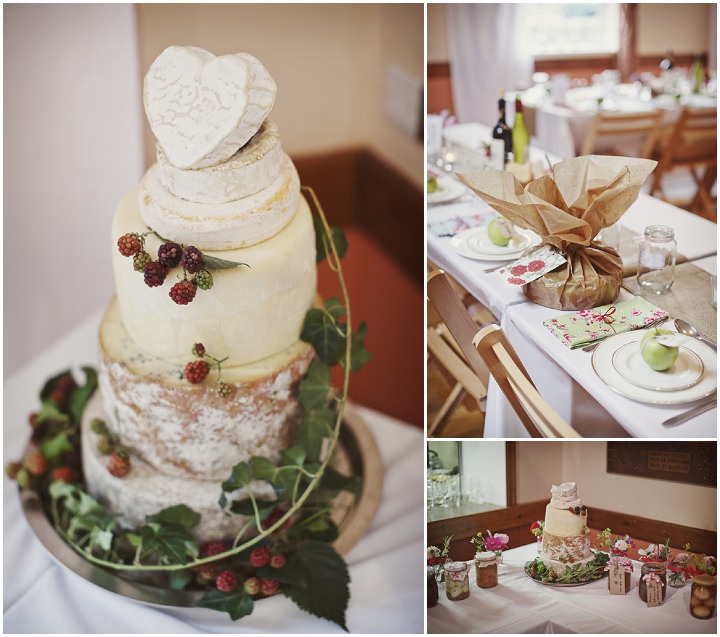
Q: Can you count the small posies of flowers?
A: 7